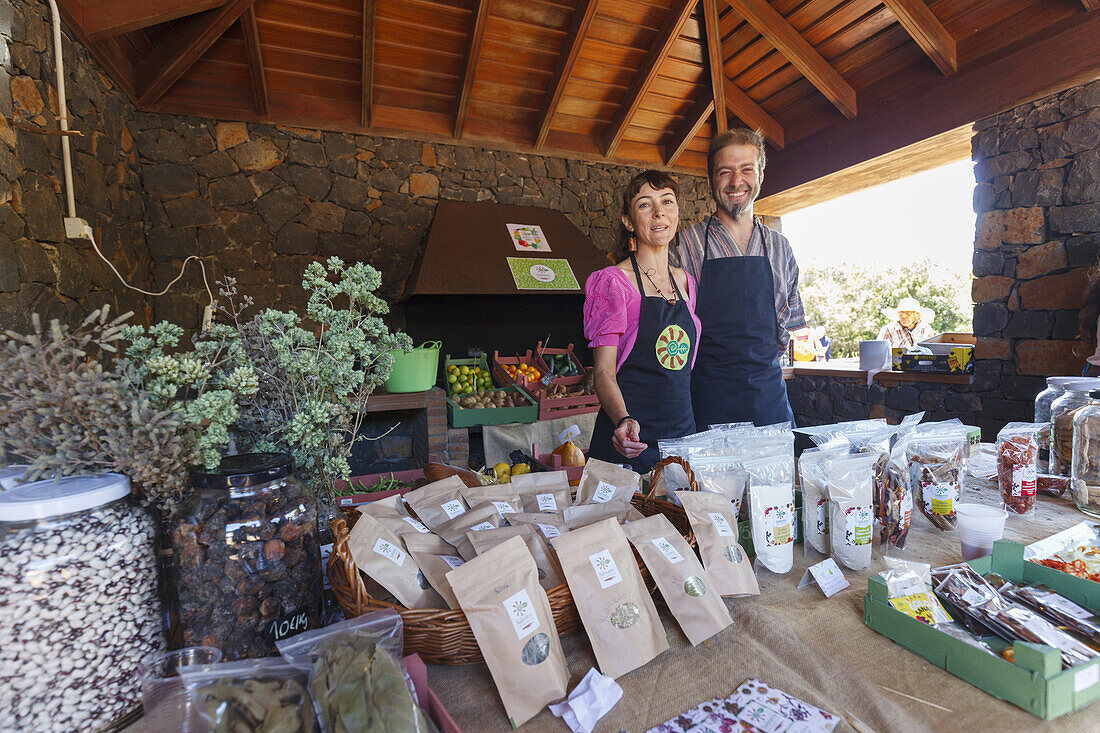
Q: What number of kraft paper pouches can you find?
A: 15